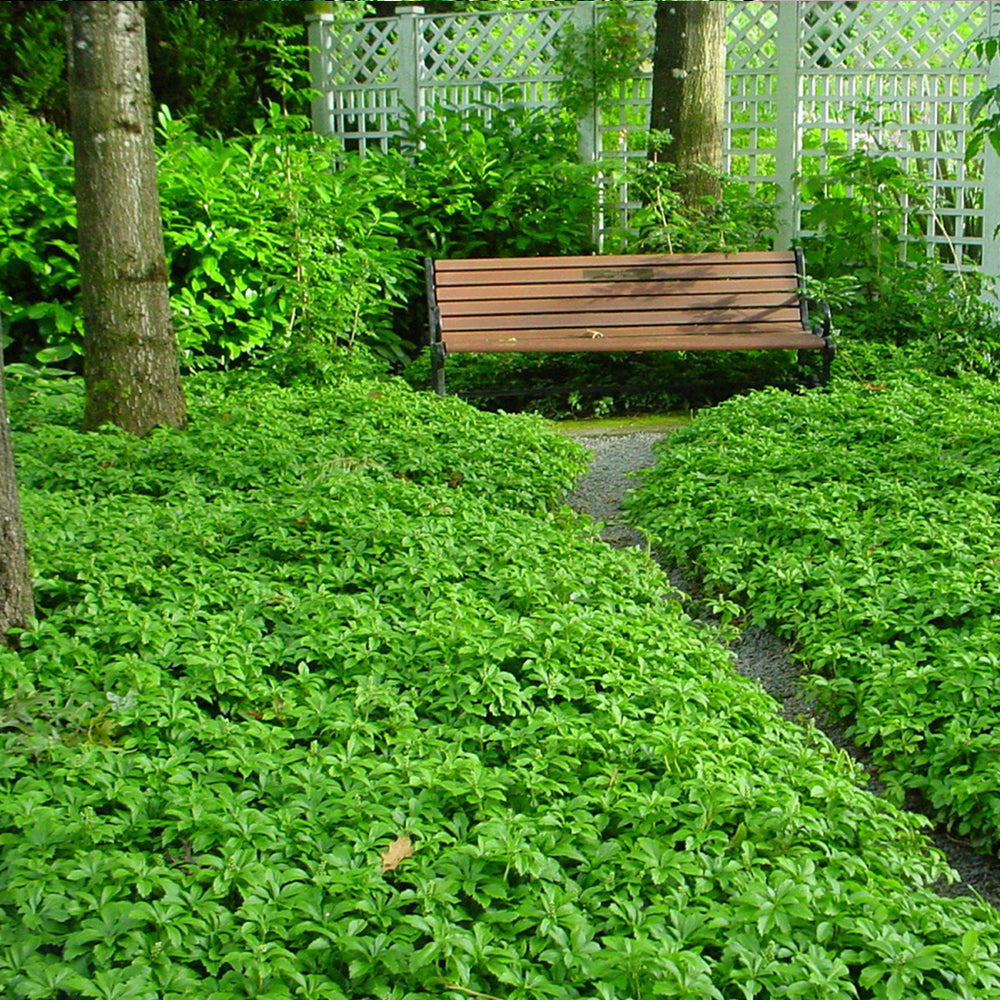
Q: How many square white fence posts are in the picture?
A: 5